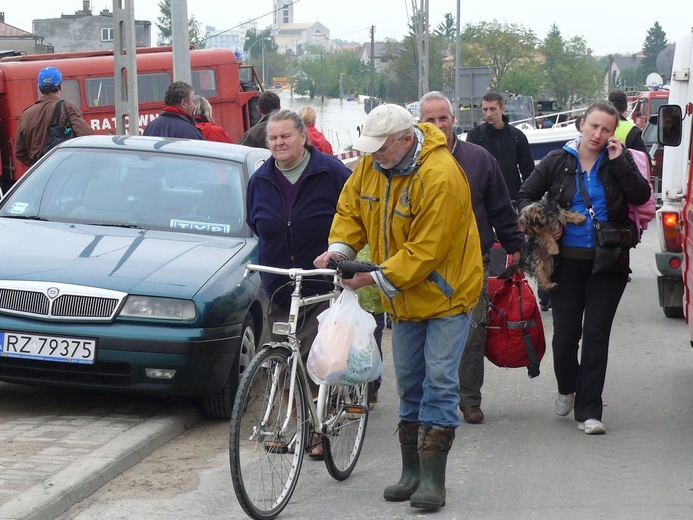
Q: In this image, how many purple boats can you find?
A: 0